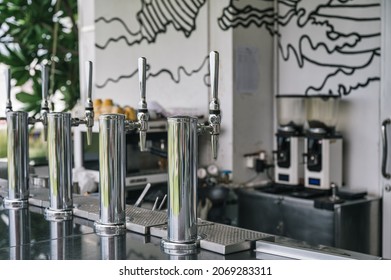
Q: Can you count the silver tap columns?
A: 4